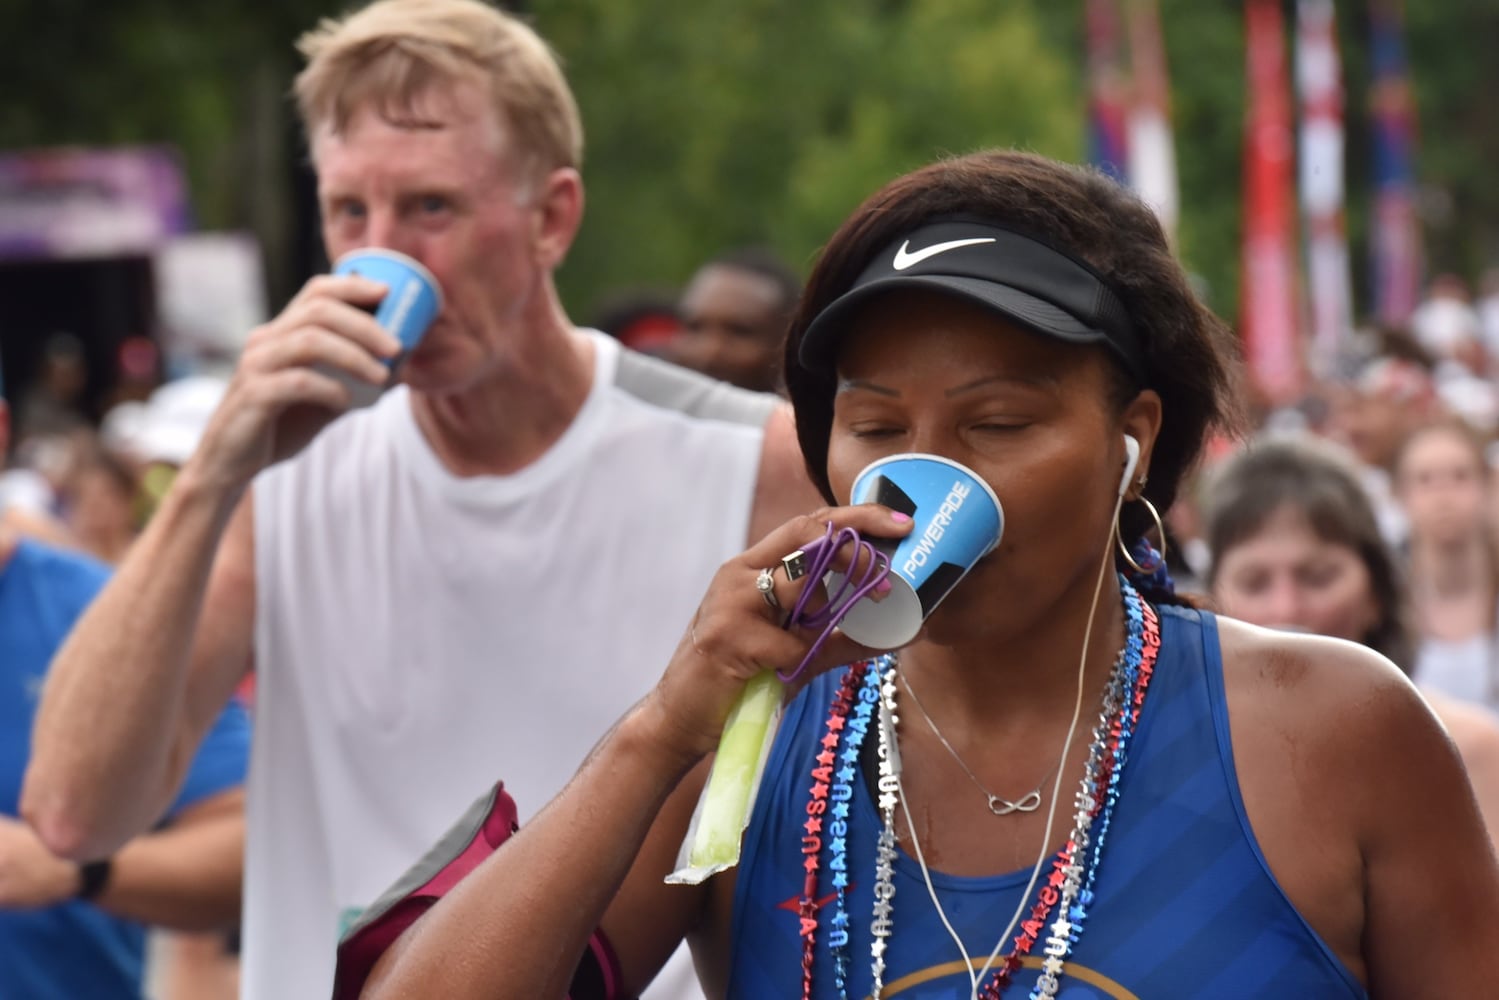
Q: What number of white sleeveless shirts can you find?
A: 1